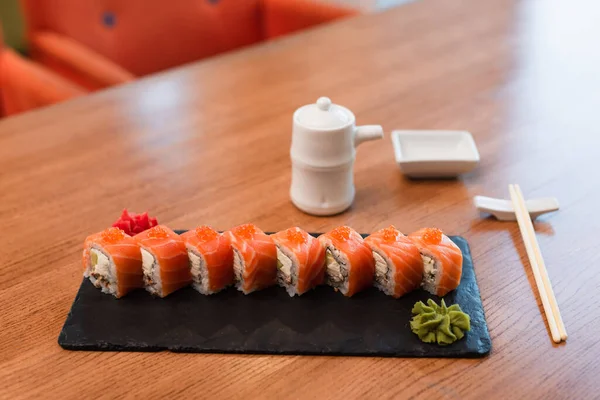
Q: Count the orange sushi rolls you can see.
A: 8